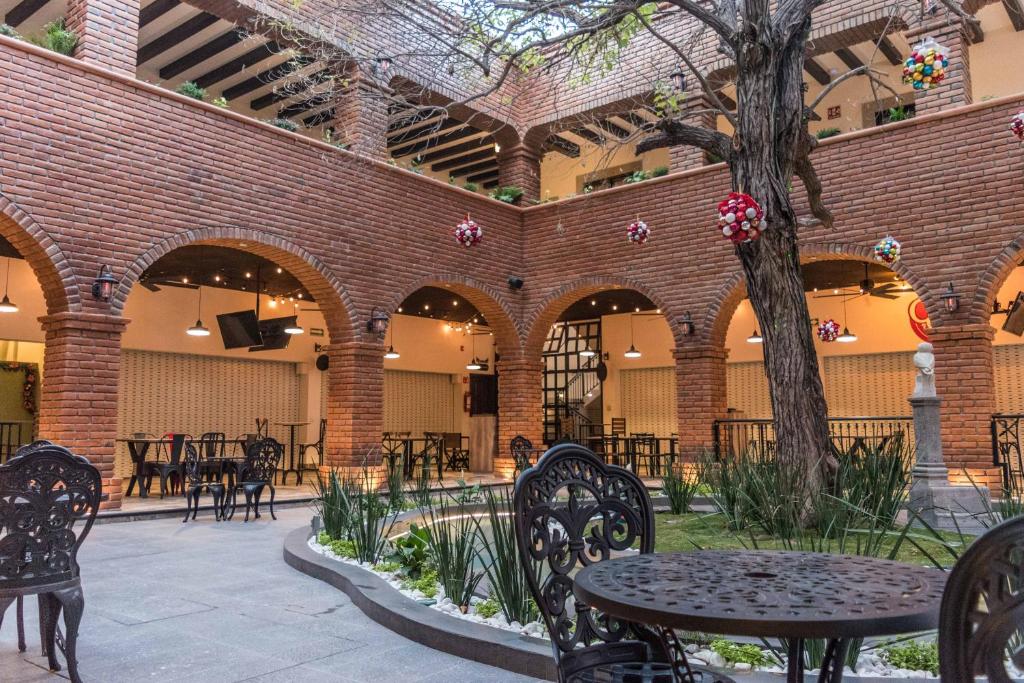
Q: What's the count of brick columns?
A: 10